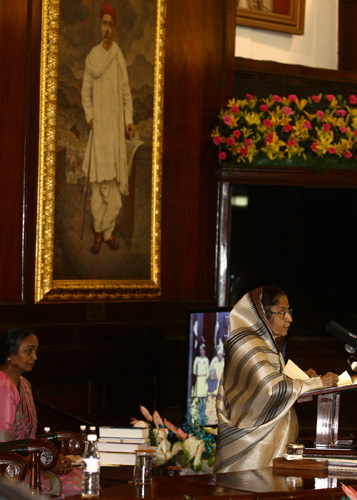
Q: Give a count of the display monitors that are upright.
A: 1